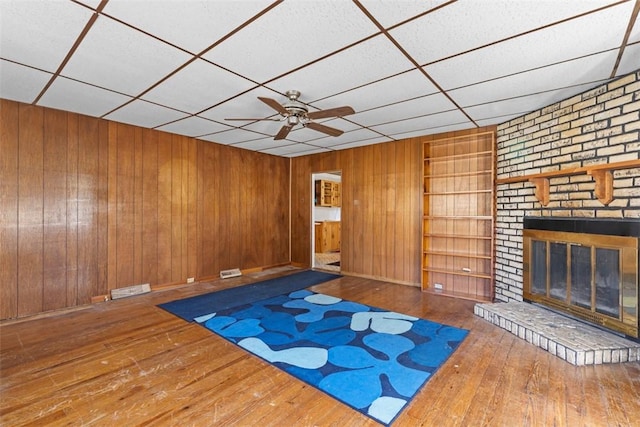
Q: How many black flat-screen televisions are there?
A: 0